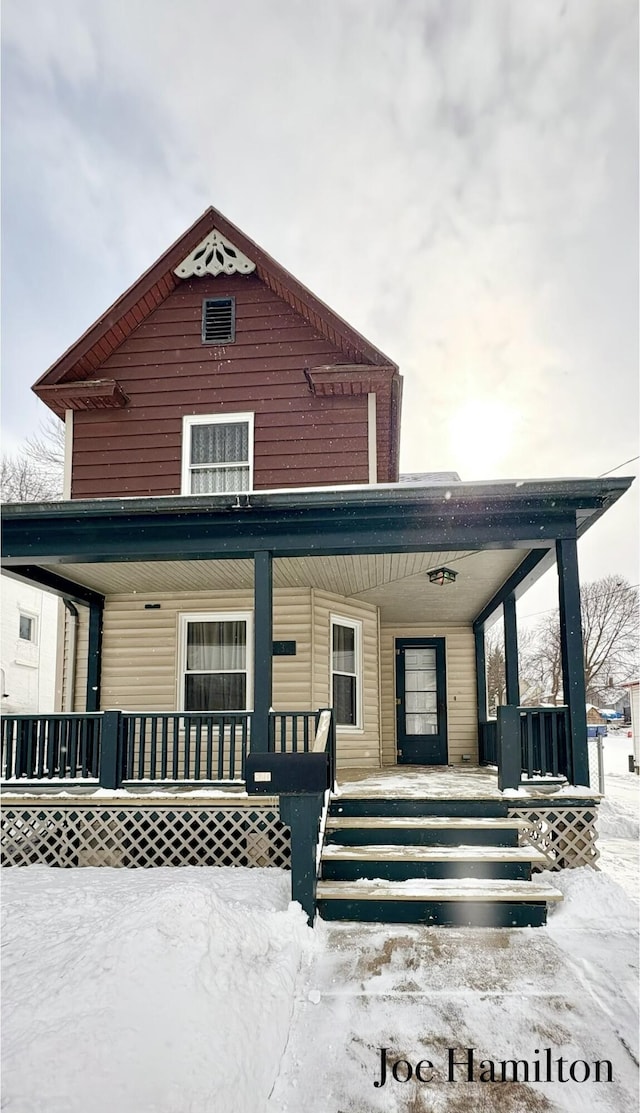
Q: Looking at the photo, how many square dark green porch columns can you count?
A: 5